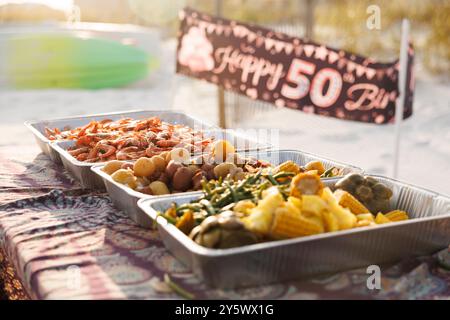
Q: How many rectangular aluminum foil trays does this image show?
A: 4